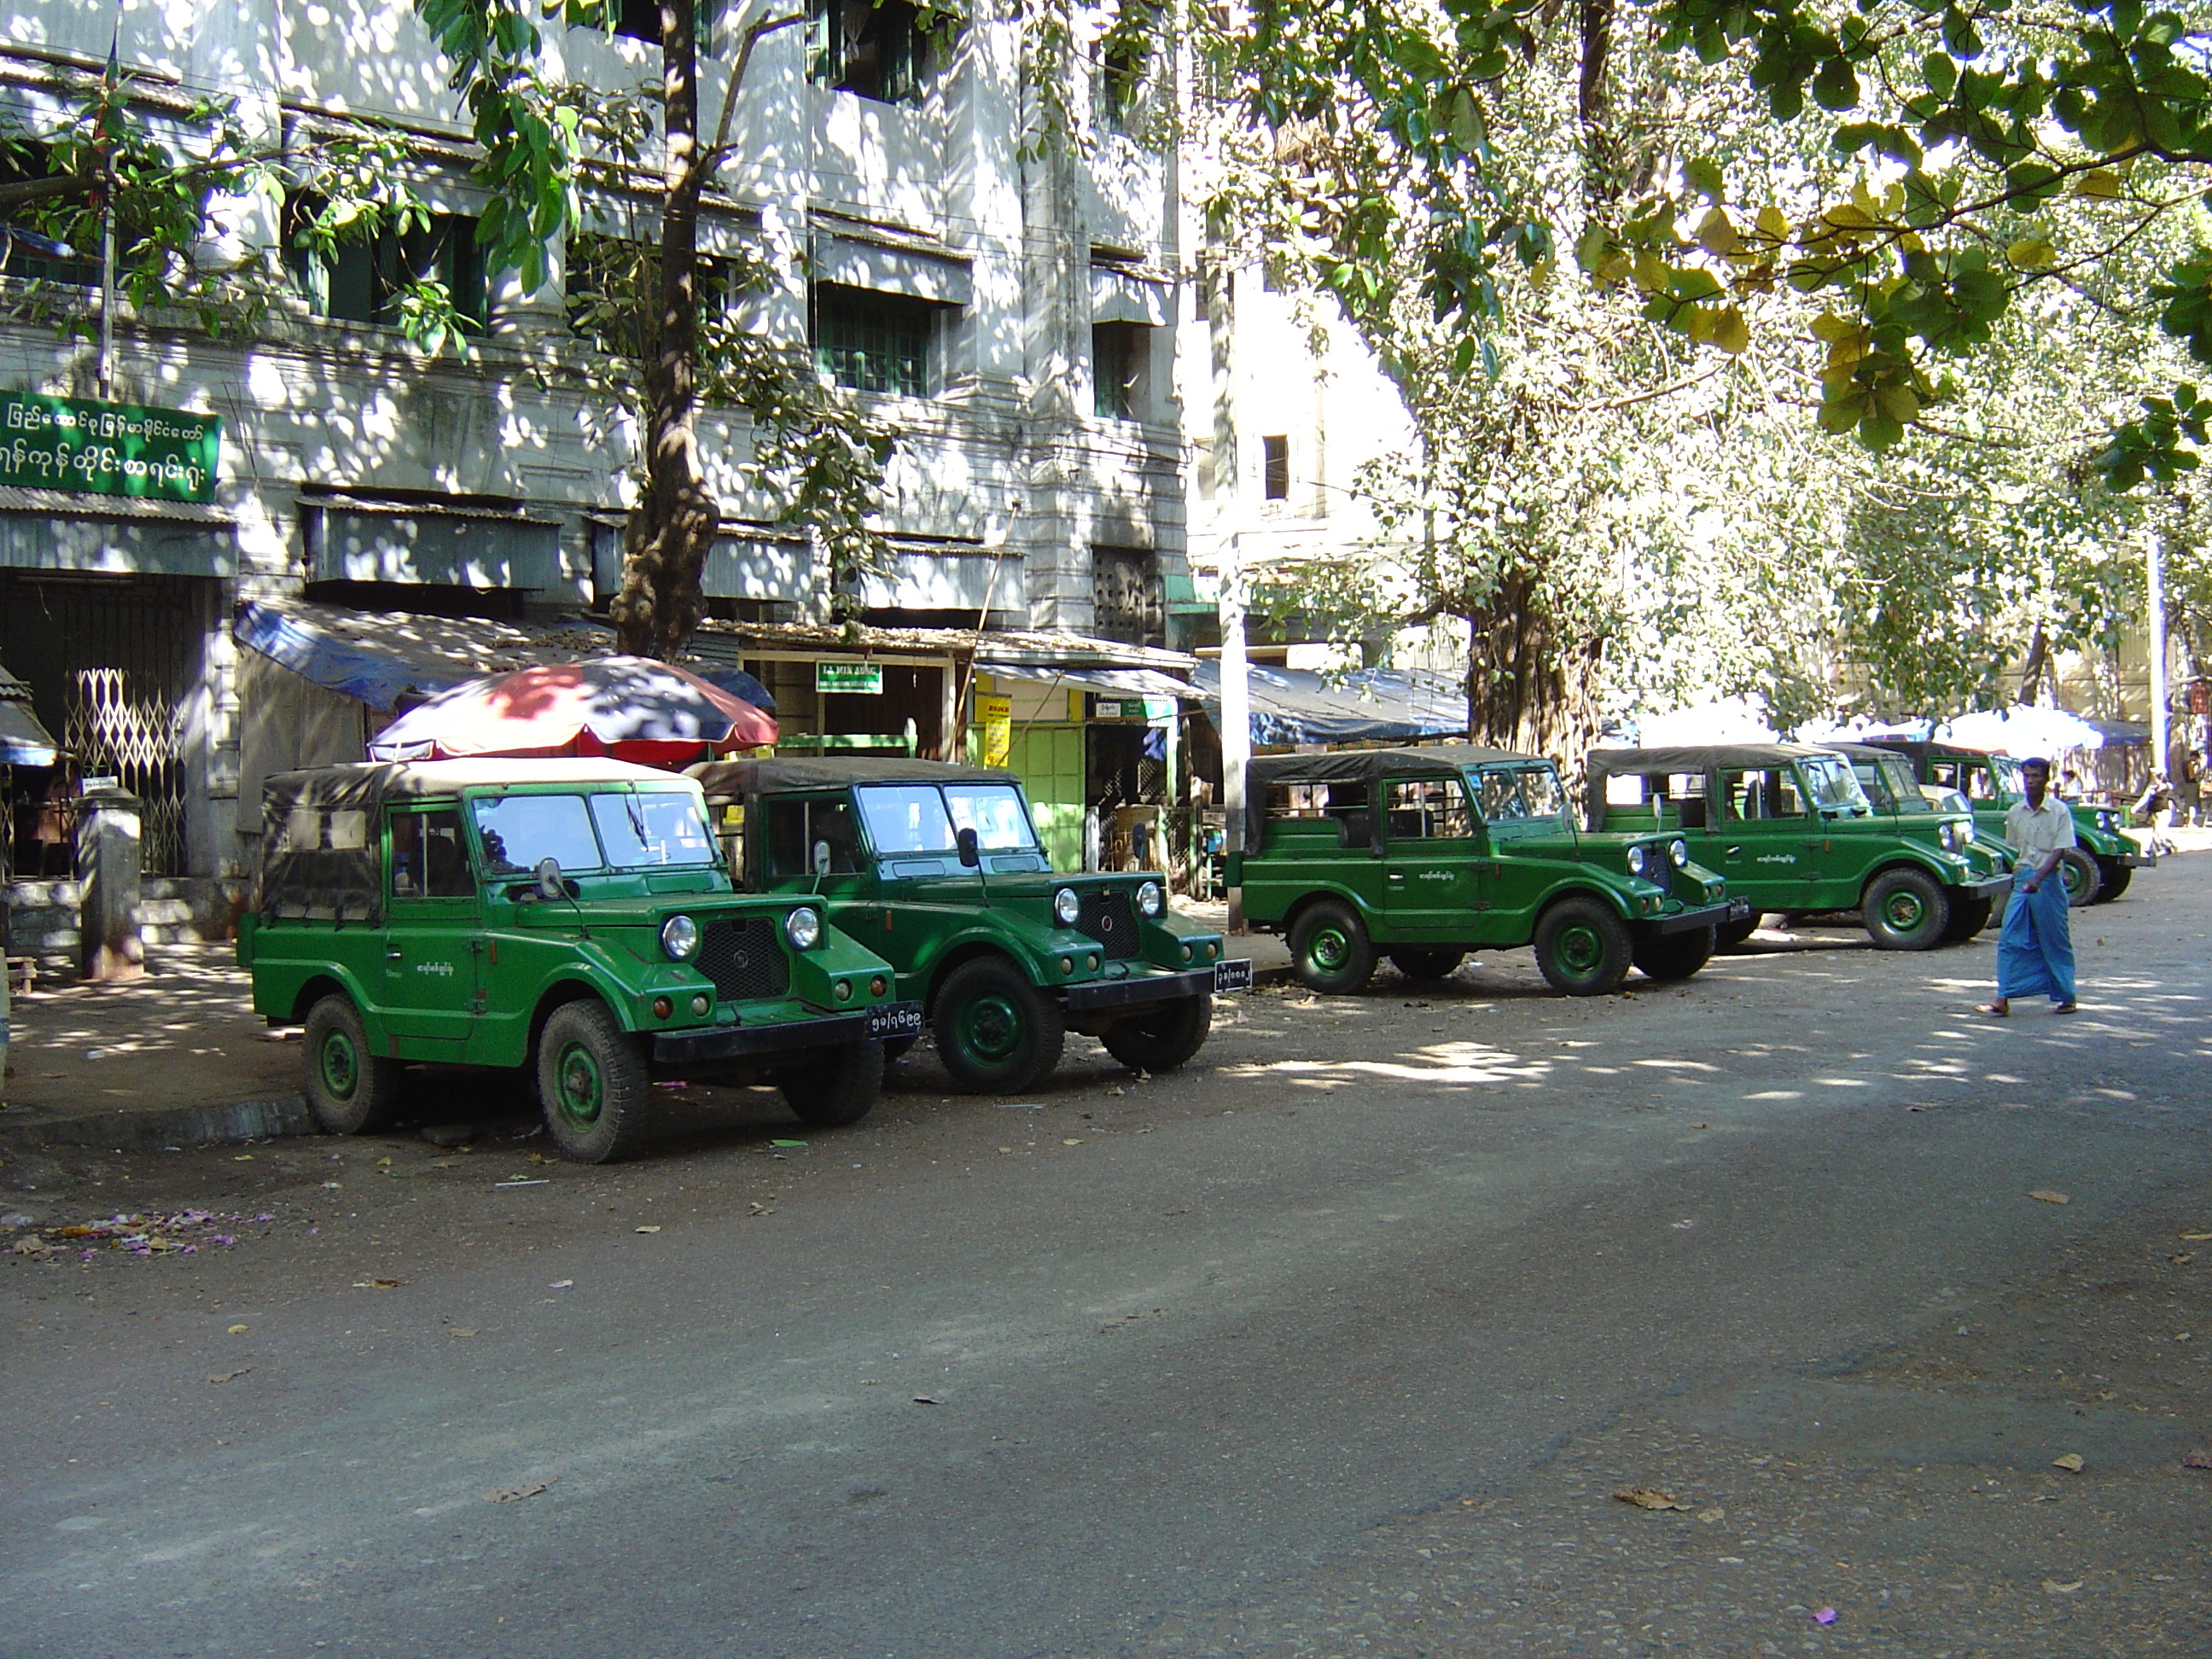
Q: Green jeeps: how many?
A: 6